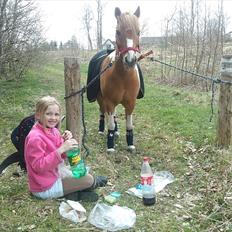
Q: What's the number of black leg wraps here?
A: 4